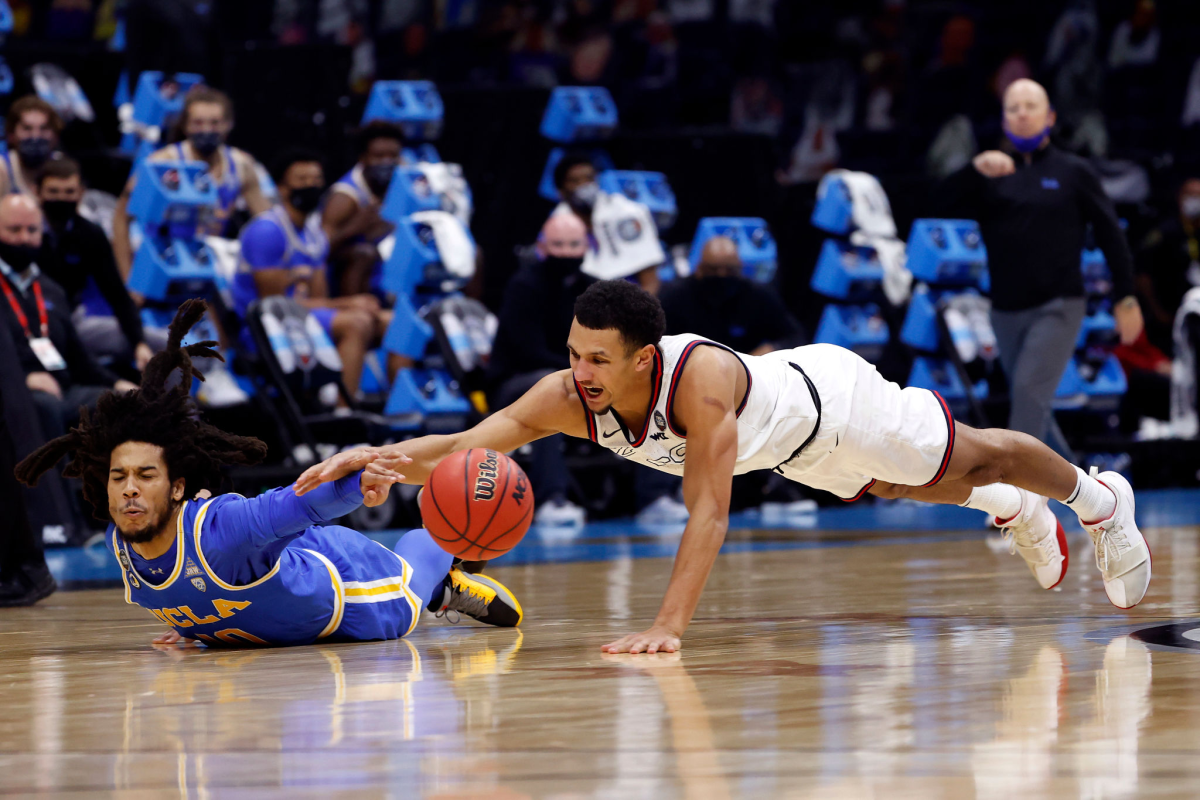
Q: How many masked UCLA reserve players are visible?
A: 5